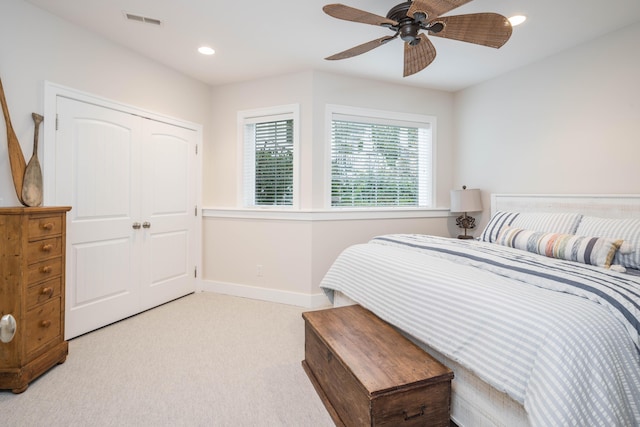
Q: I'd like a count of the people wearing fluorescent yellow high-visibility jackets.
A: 0